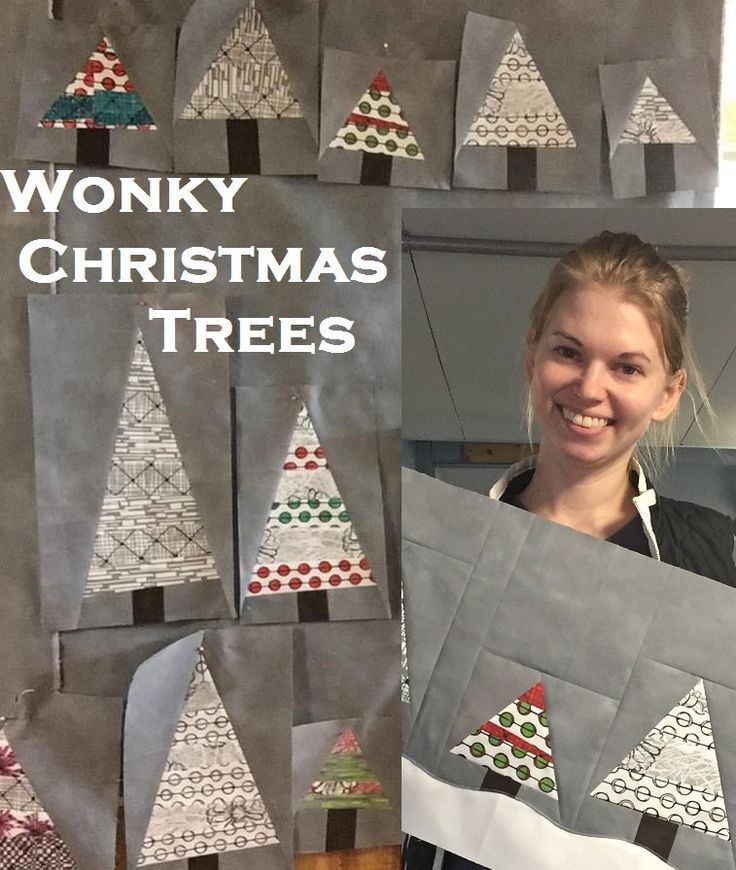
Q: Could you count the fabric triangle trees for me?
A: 12